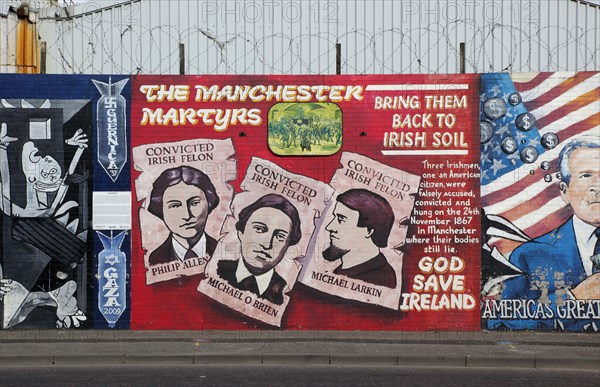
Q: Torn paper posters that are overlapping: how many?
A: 3